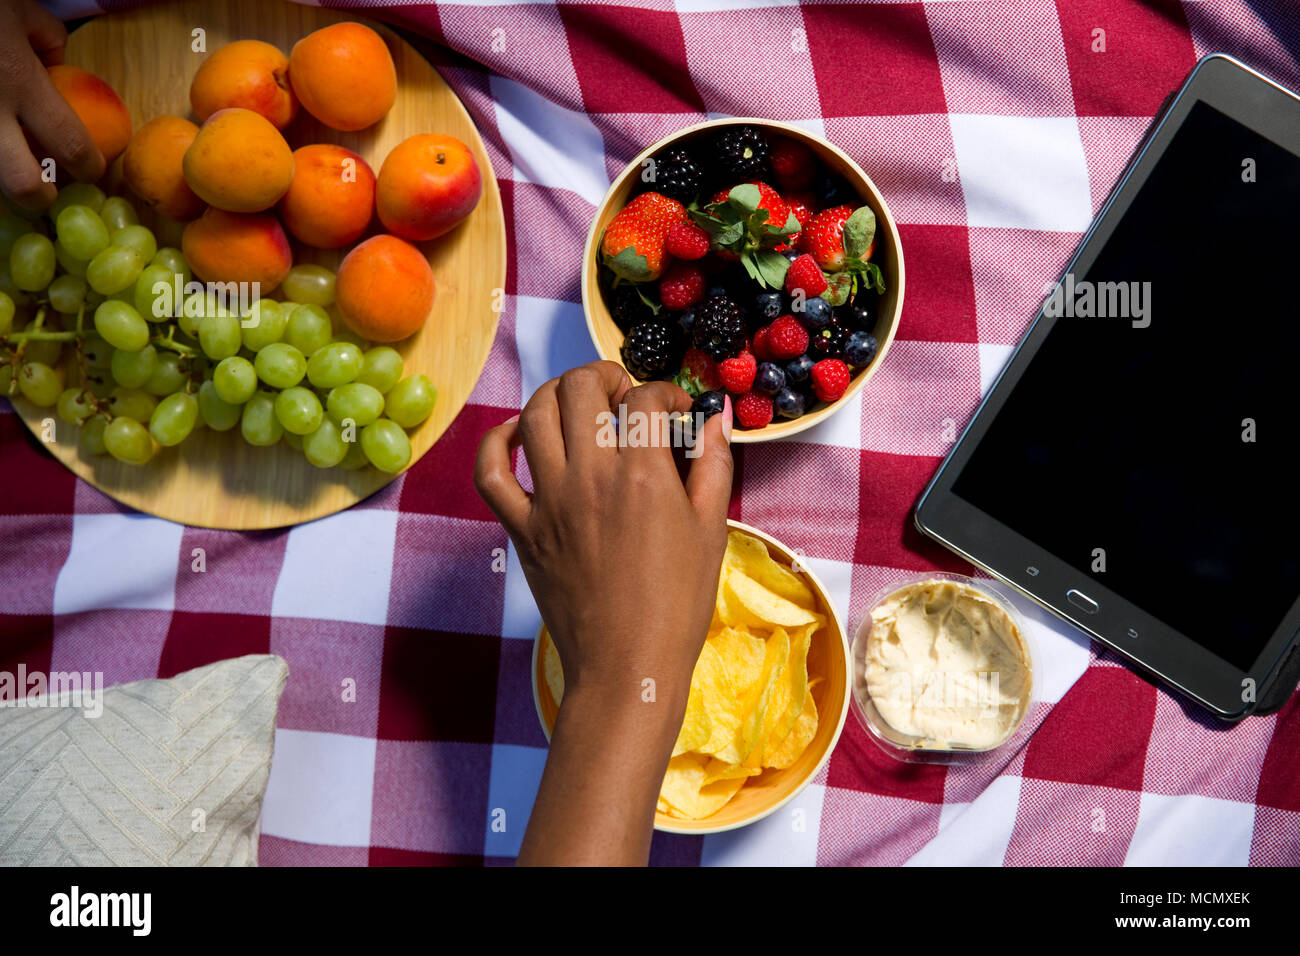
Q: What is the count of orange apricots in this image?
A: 9